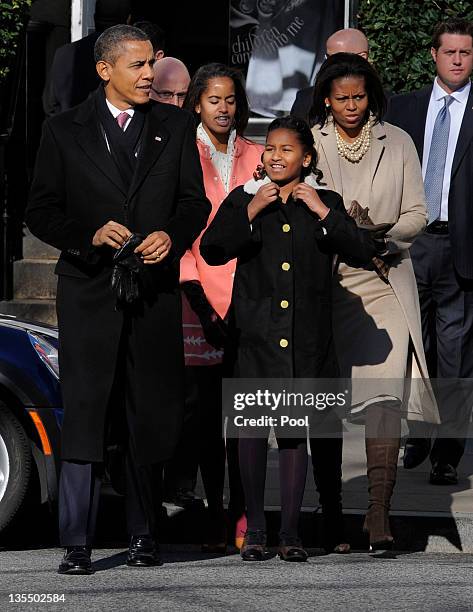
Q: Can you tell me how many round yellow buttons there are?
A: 4